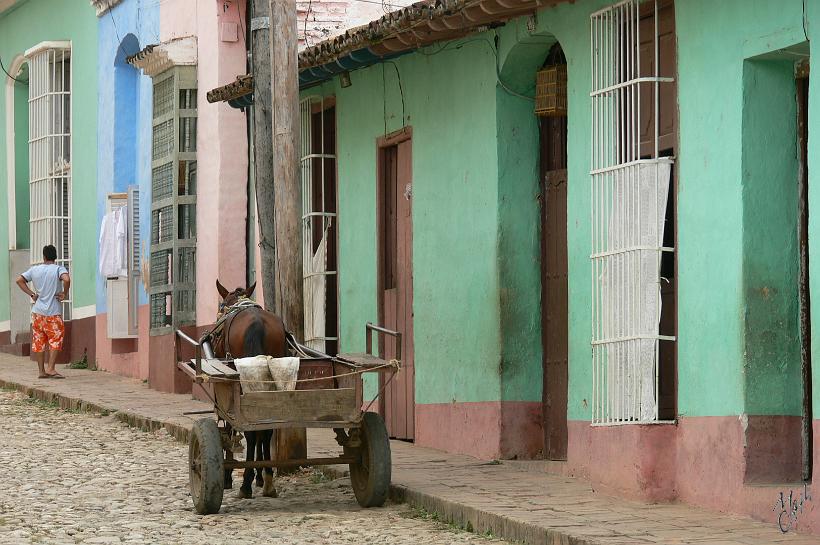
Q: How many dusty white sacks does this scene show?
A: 2